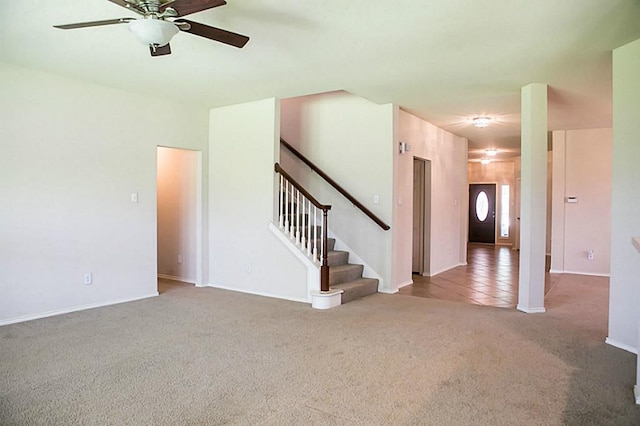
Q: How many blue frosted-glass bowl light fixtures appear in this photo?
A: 0